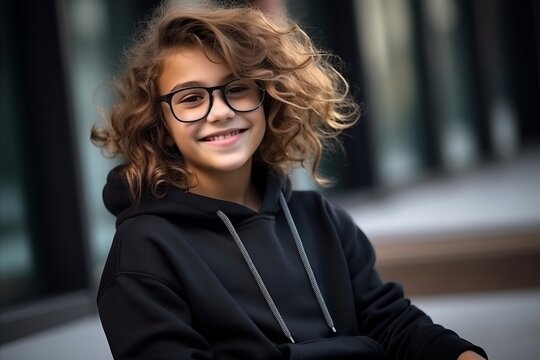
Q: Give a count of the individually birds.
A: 0